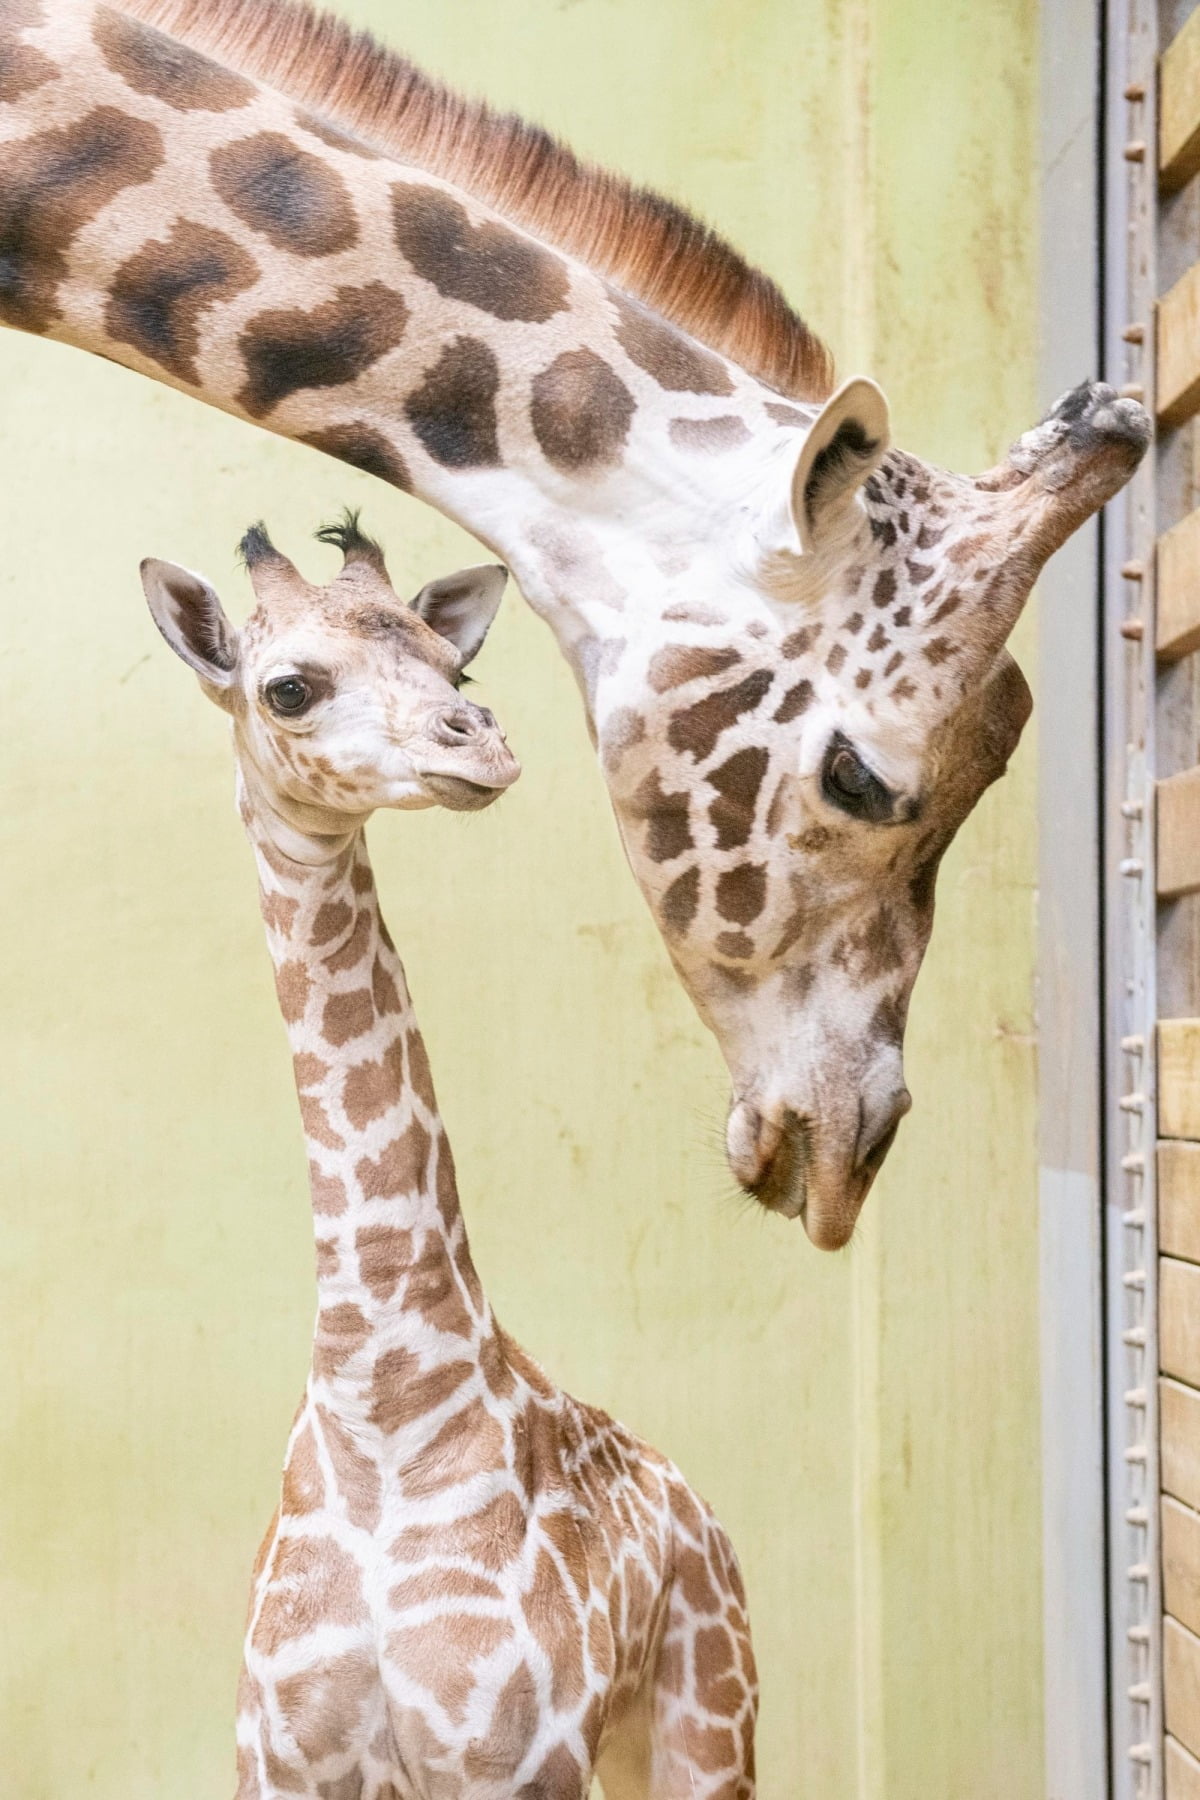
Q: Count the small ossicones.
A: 2